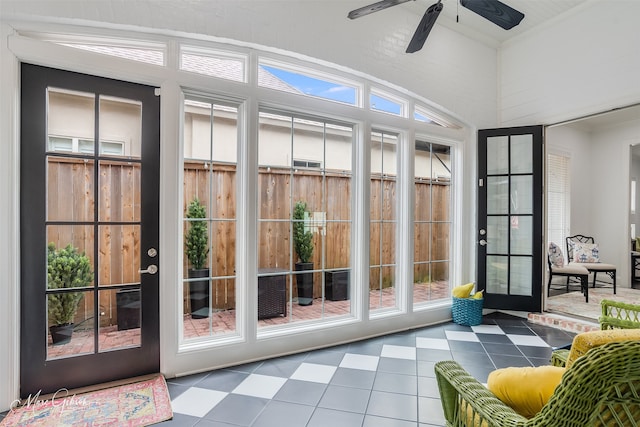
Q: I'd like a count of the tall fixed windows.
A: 4